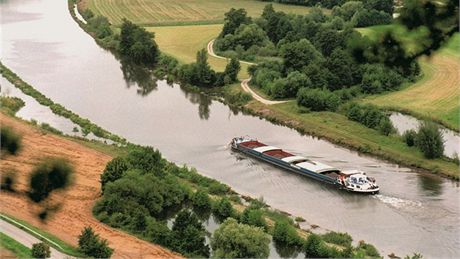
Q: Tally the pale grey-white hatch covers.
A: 3